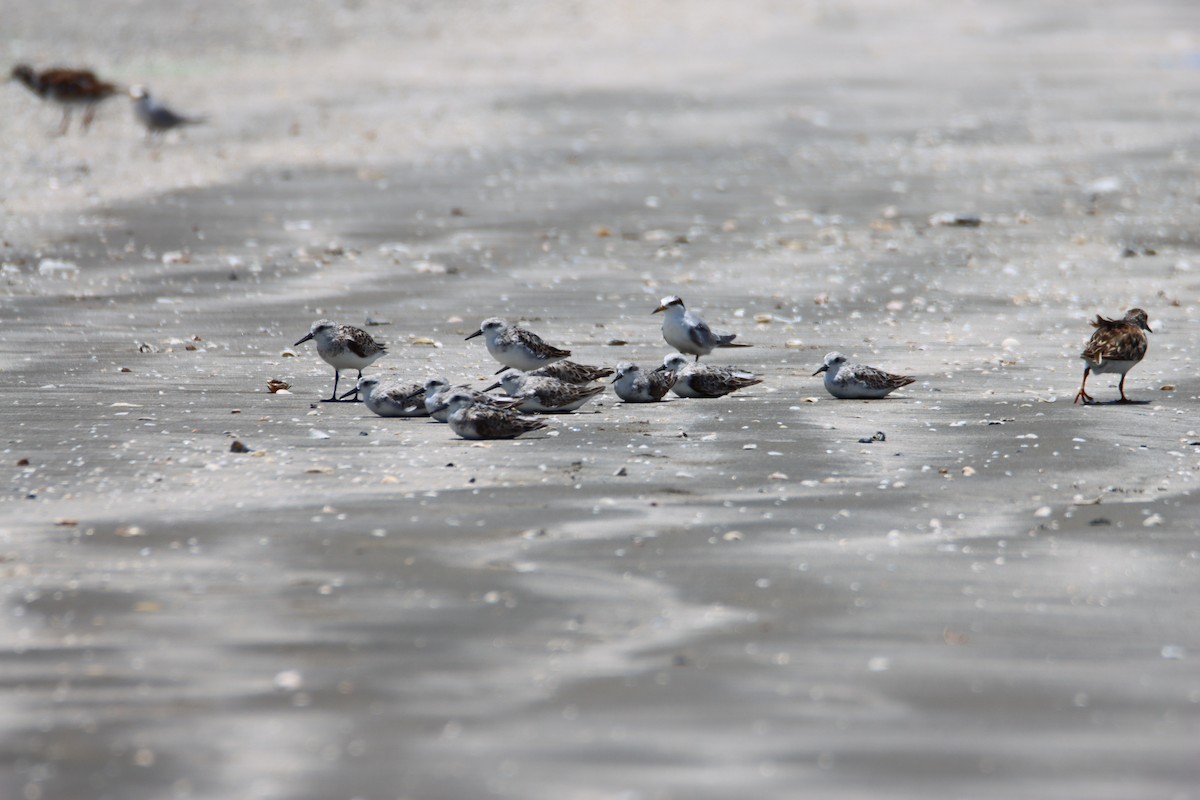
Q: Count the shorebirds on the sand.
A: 14